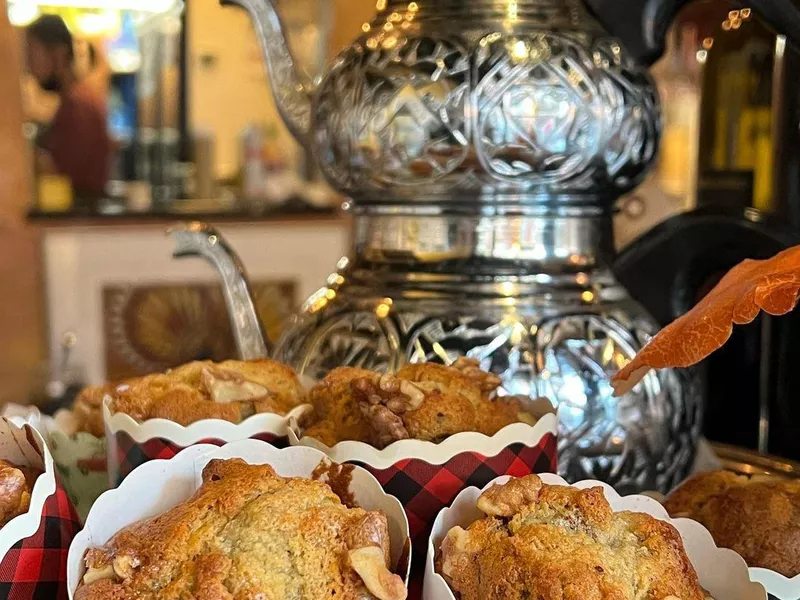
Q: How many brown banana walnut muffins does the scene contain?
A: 7